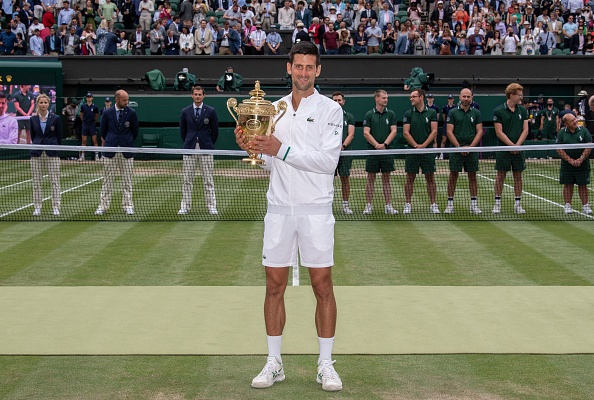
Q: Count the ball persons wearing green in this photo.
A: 6